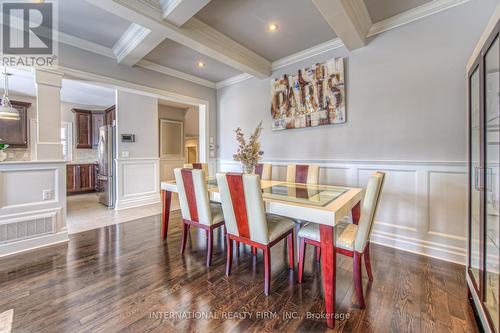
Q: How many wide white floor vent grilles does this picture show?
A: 1